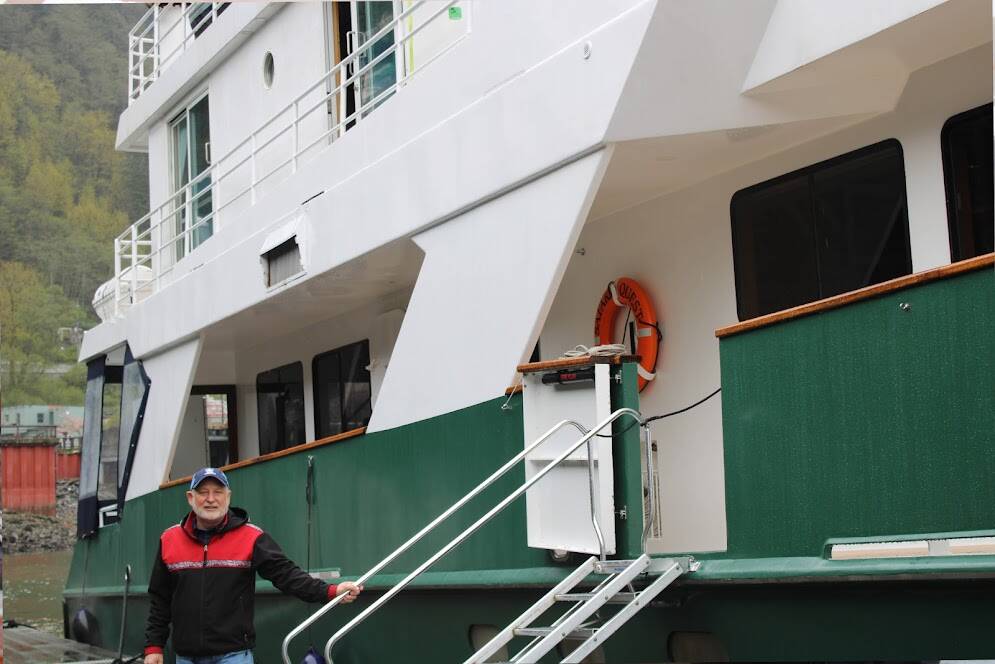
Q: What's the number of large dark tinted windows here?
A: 4